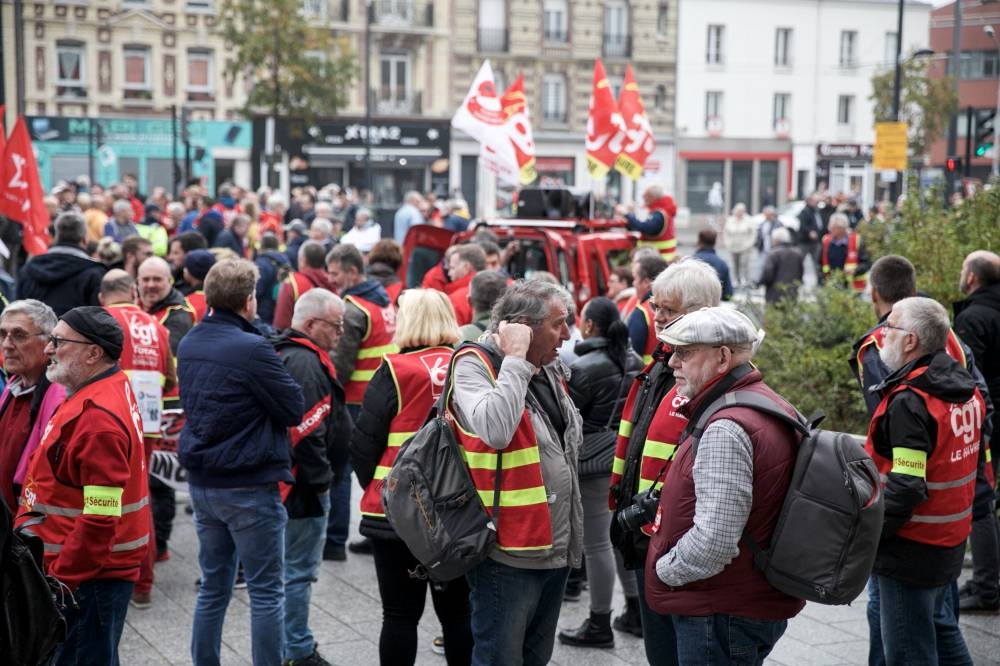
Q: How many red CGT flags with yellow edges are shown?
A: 3